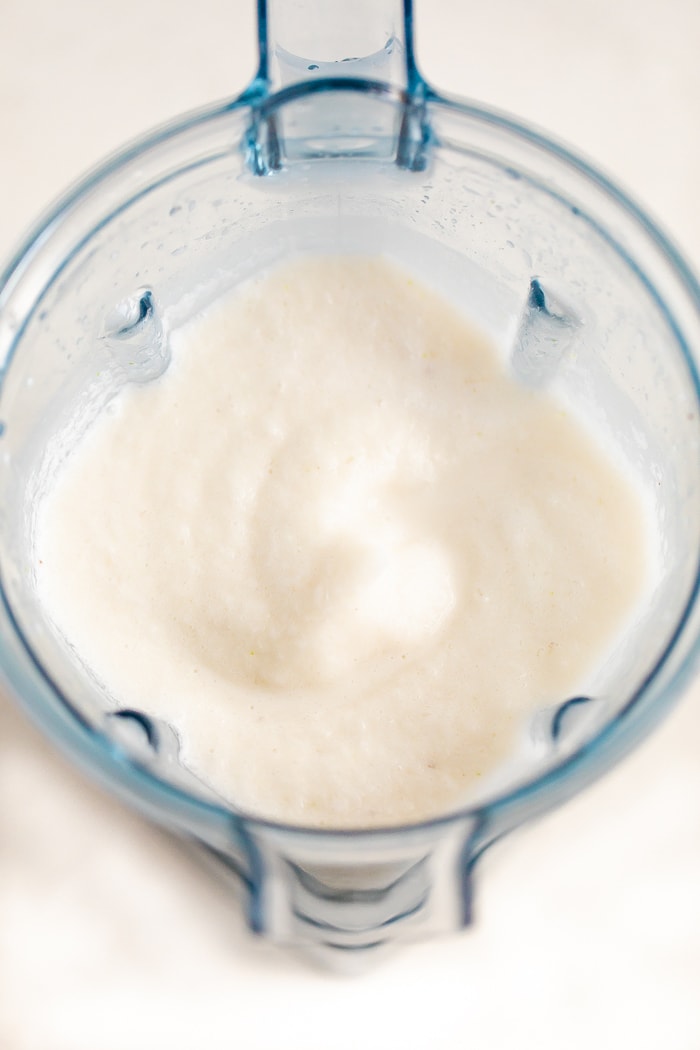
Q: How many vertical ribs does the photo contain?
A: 4